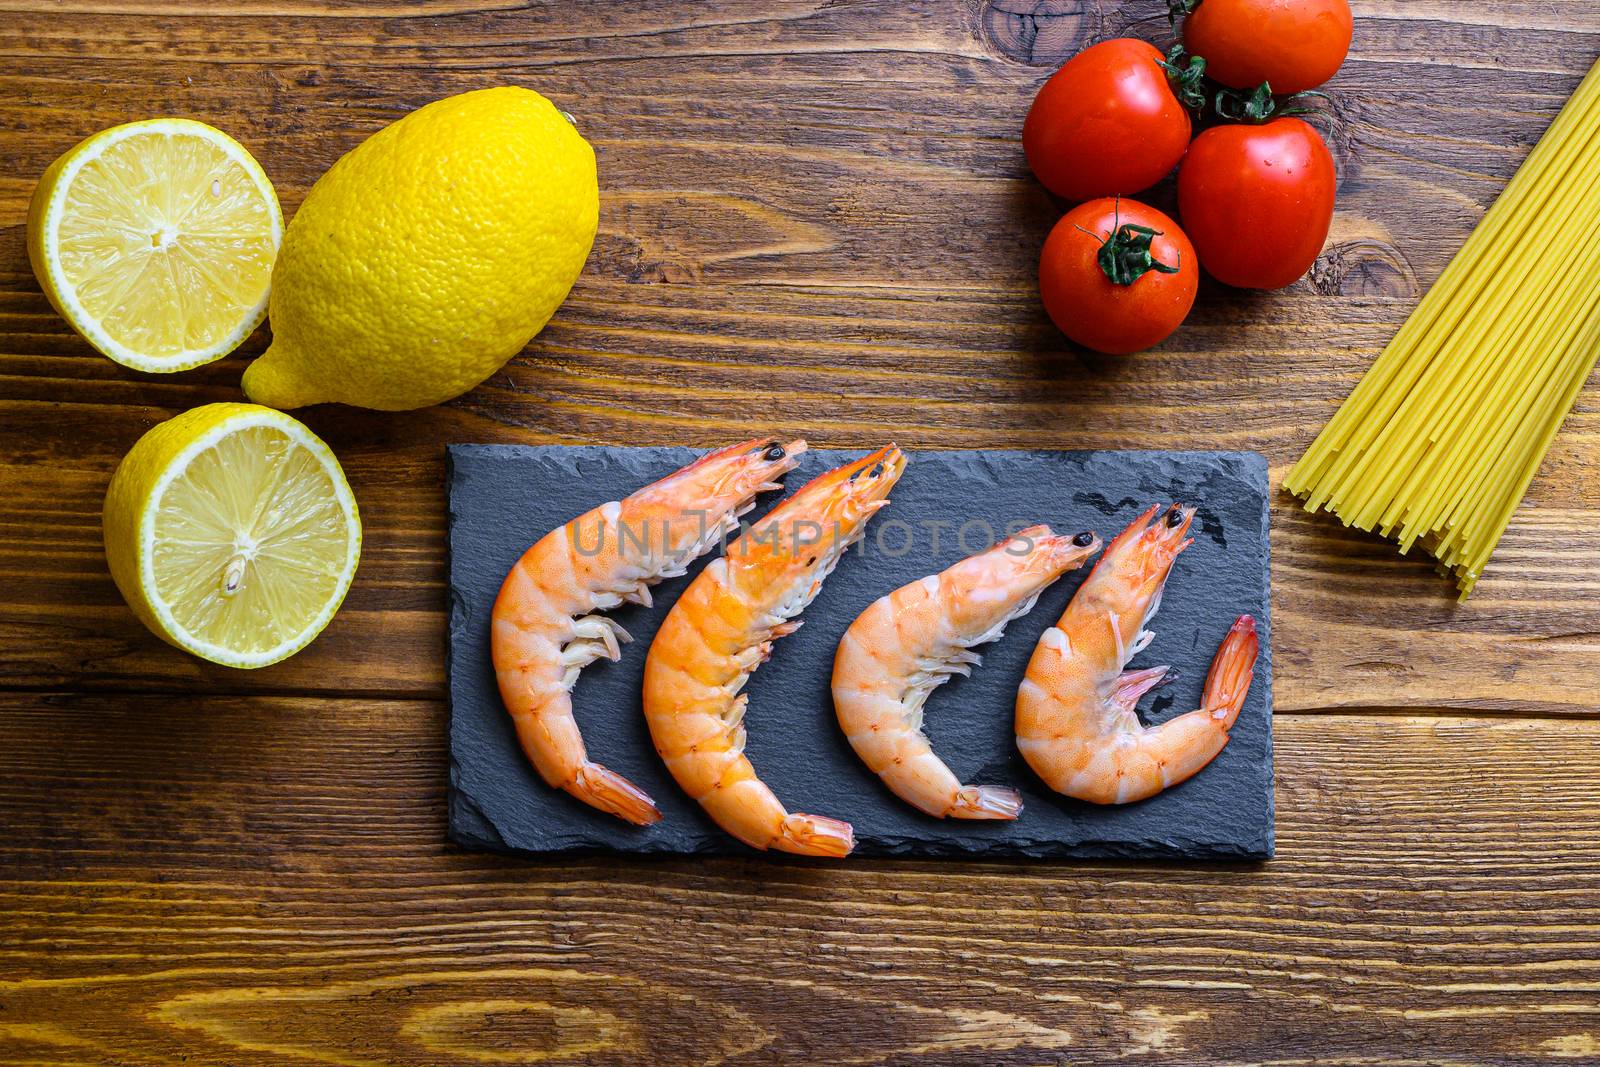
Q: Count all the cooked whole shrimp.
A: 4